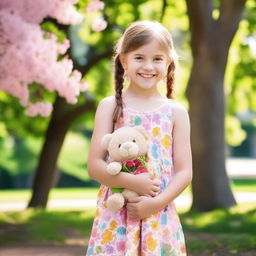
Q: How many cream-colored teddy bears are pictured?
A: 1